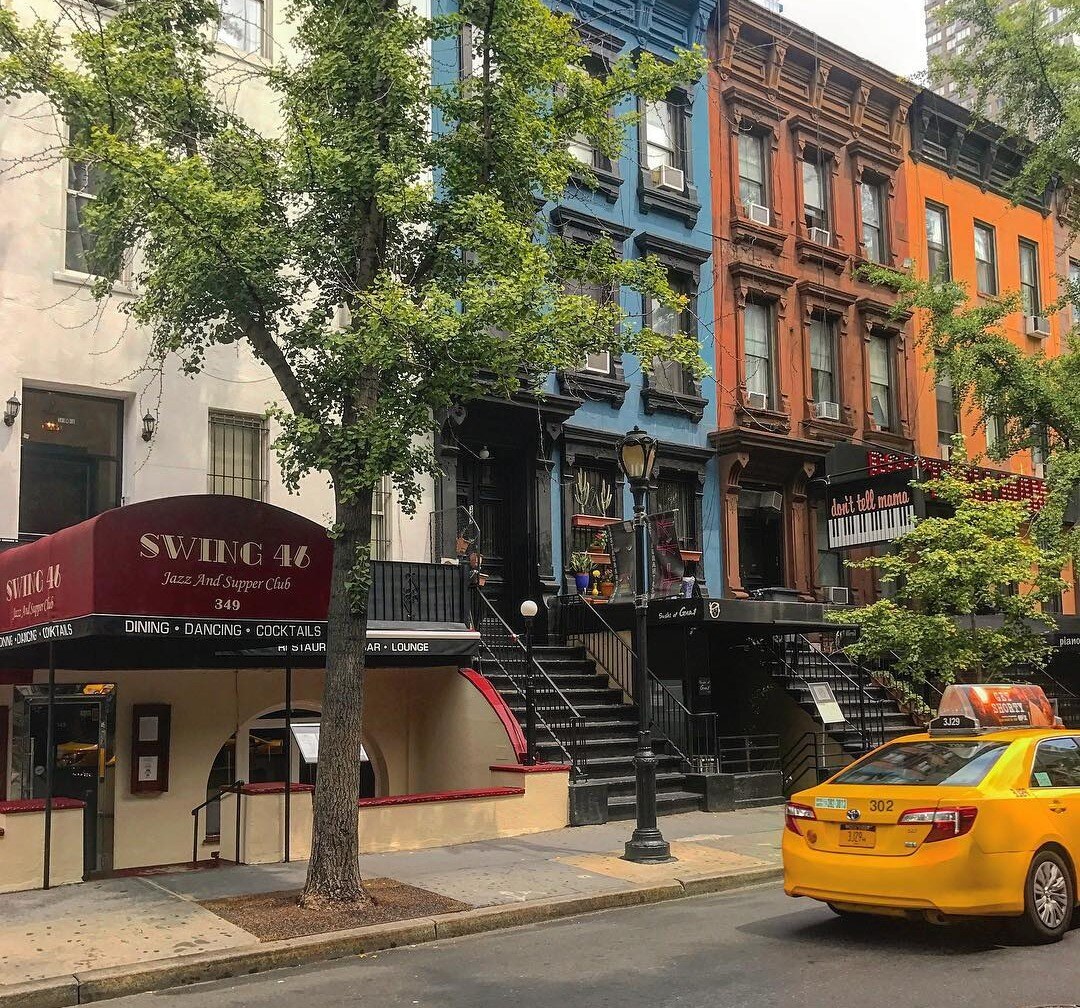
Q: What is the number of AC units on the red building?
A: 6